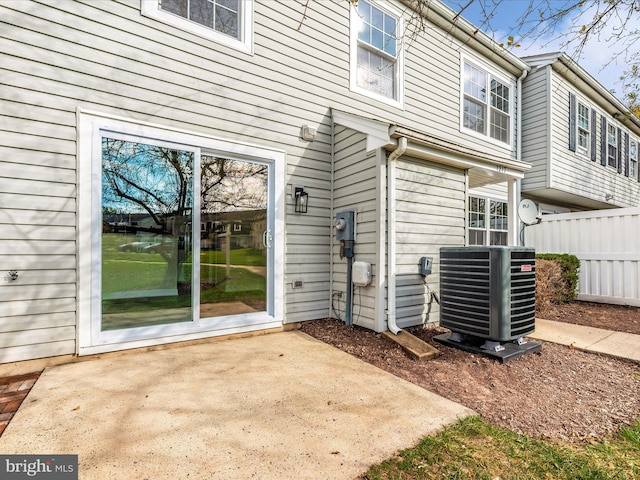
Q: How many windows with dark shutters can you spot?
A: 3